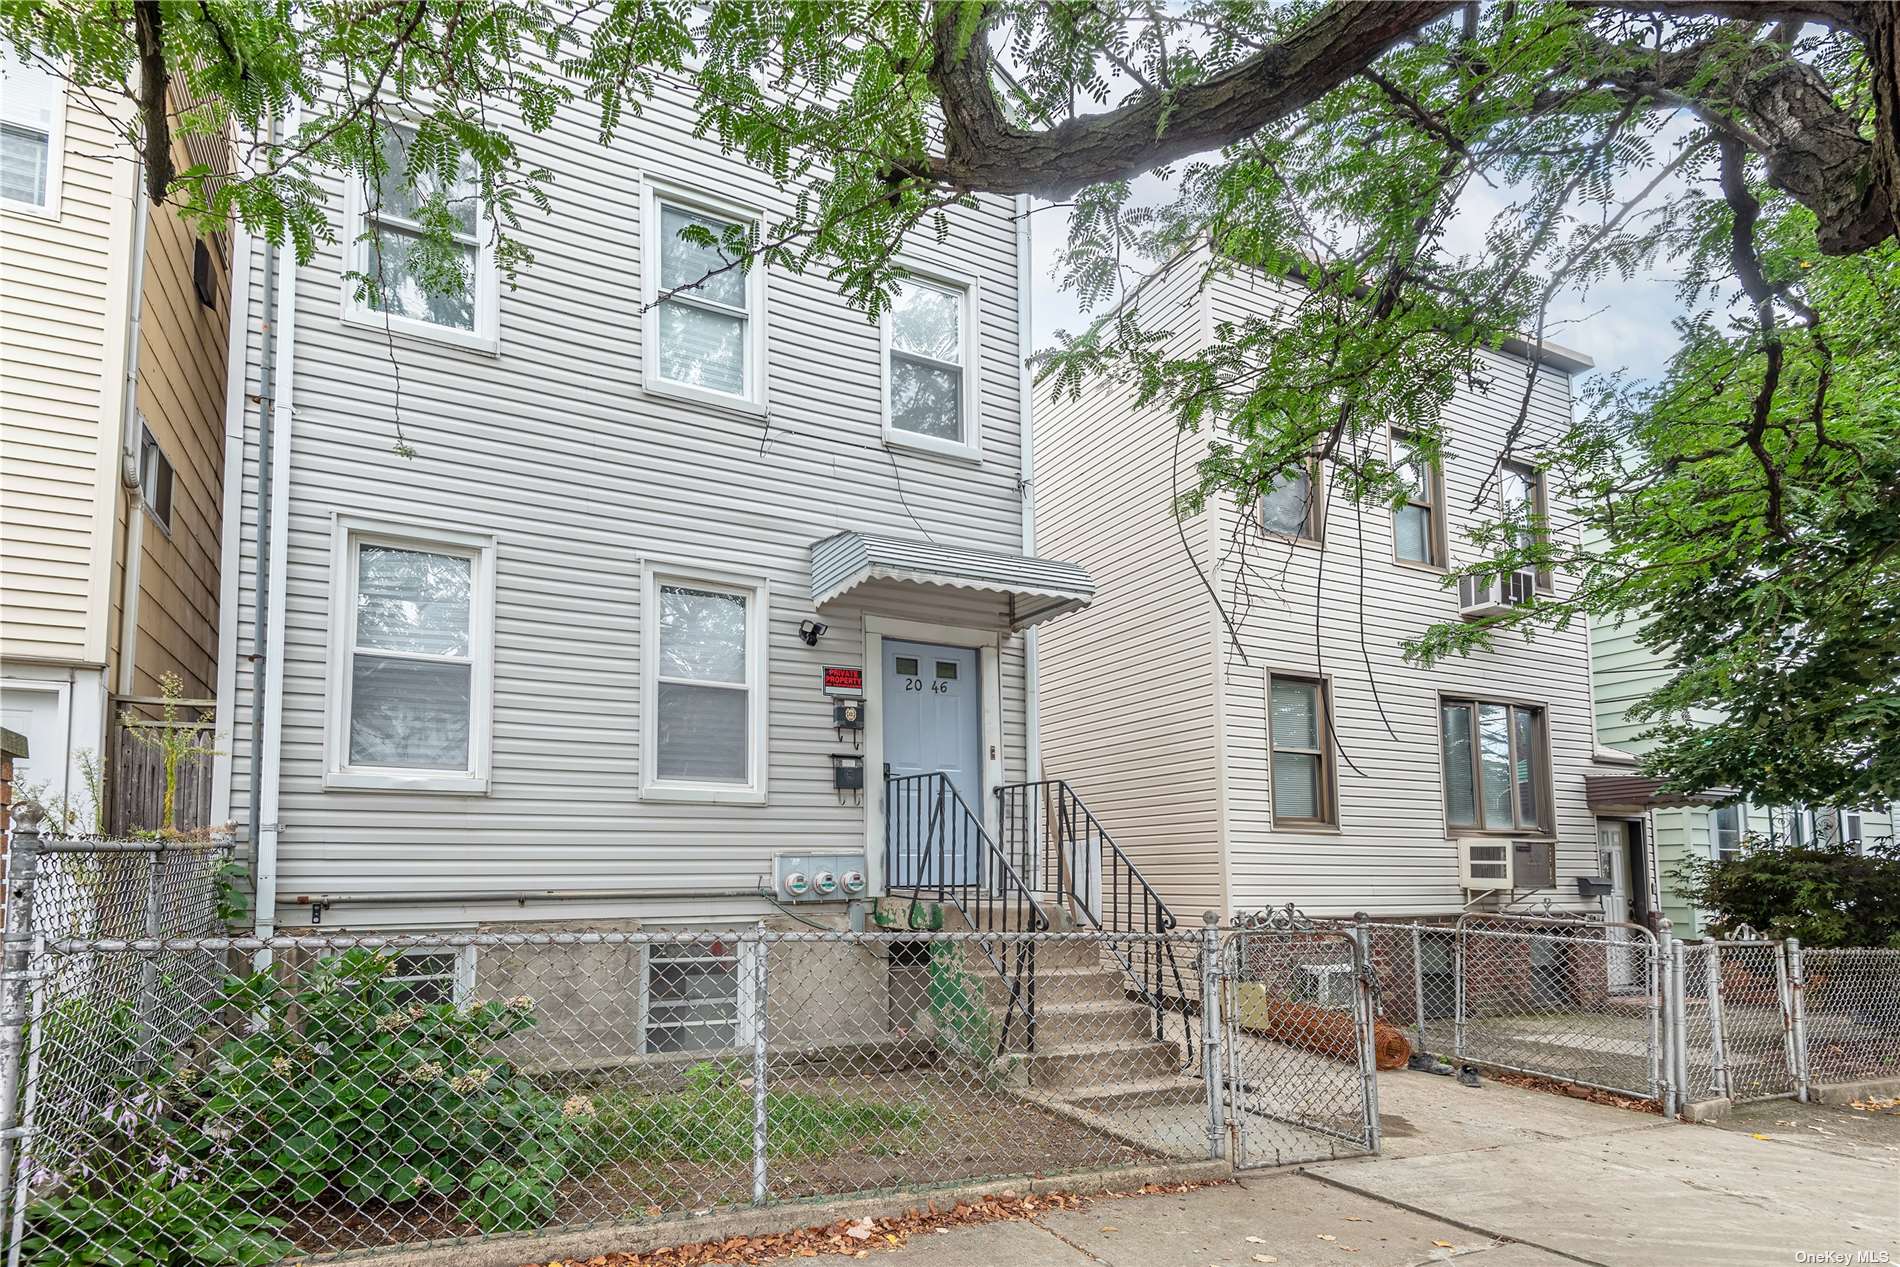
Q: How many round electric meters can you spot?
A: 3